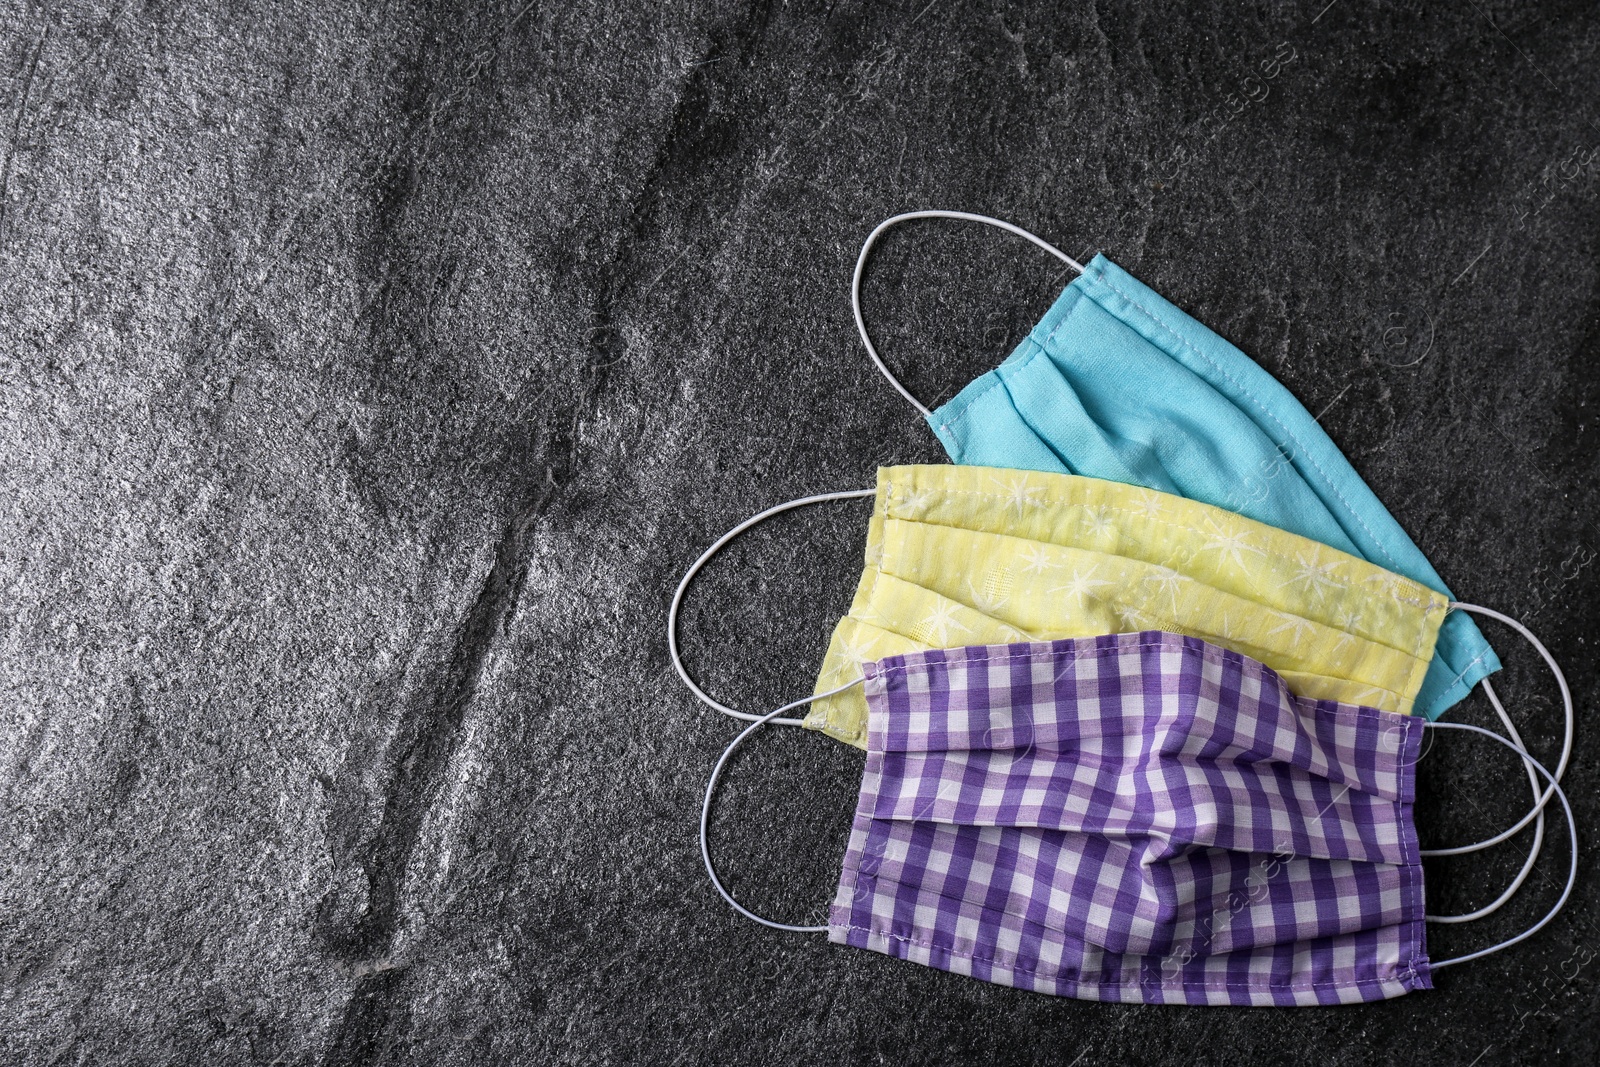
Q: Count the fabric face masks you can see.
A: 3